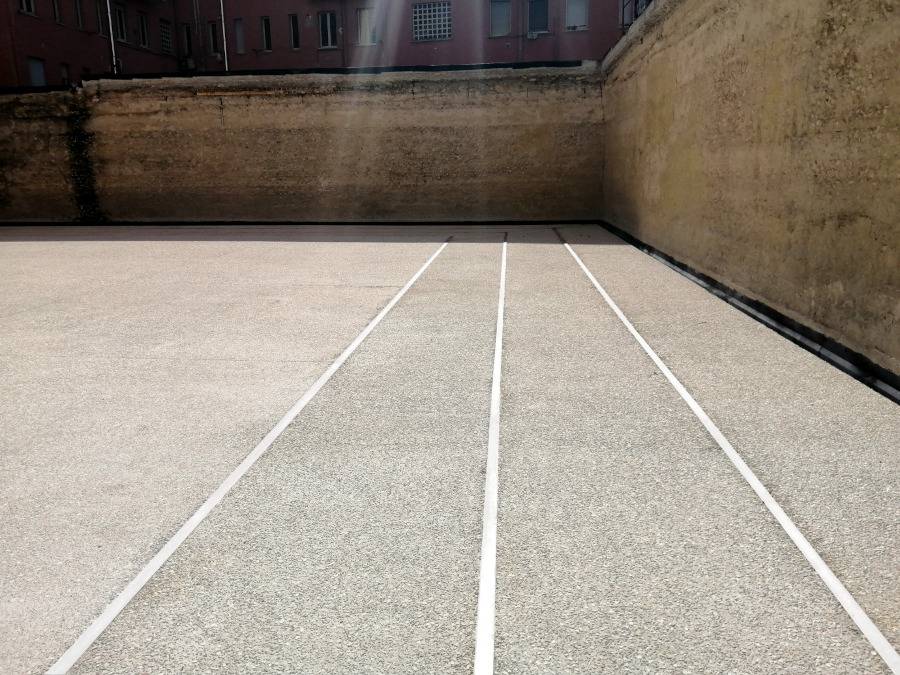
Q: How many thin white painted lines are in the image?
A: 3